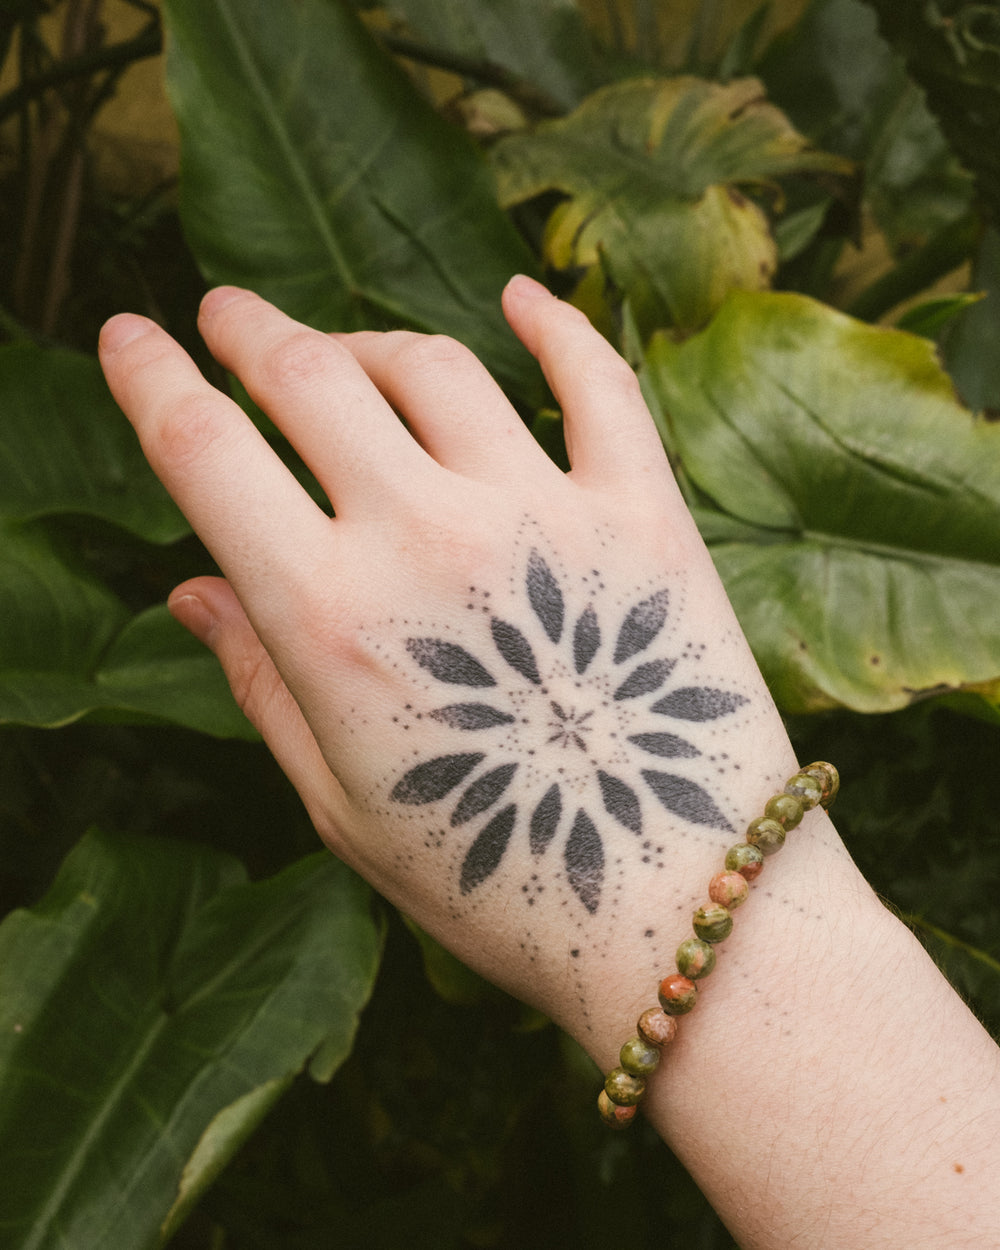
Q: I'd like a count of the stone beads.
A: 14